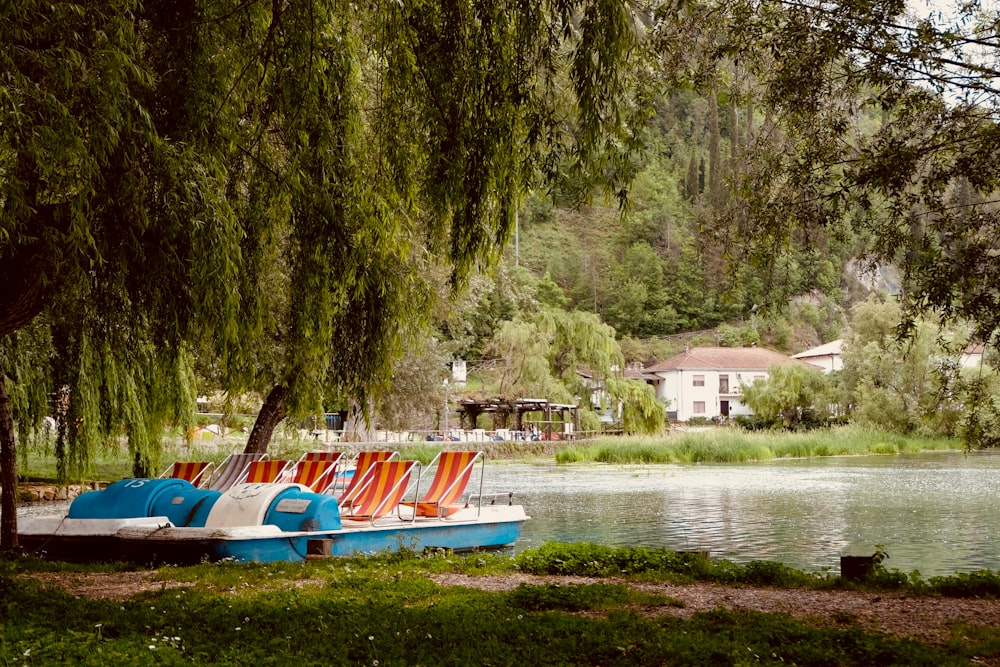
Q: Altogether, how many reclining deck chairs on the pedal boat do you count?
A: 8